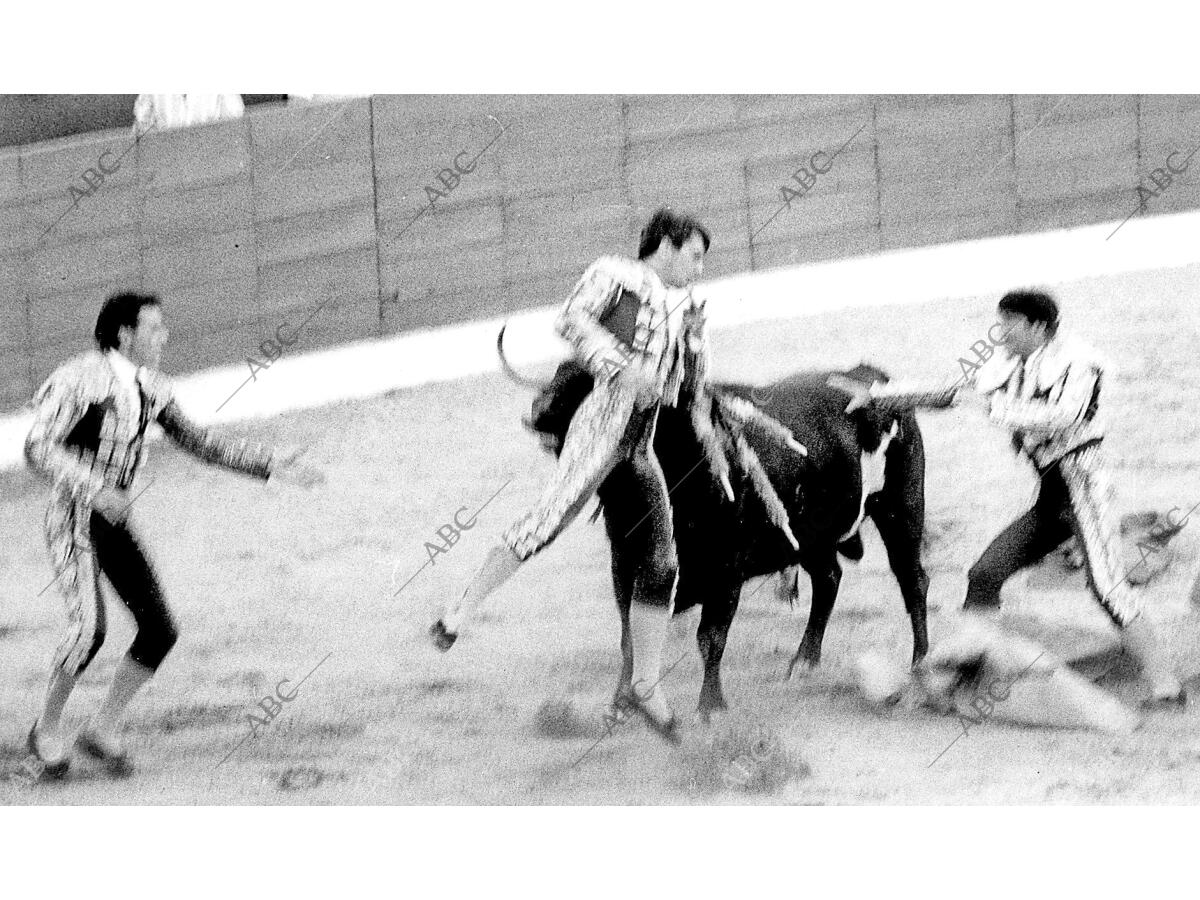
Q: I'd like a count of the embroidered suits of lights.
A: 3